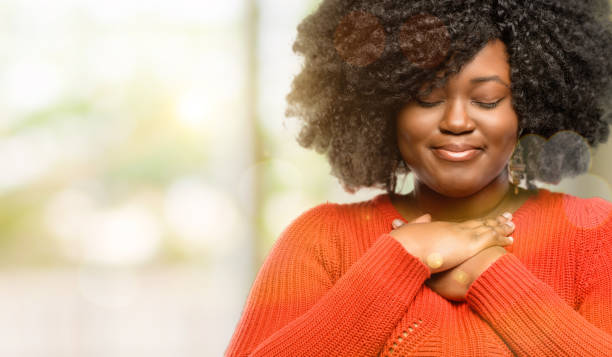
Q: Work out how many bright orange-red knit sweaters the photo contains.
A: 1